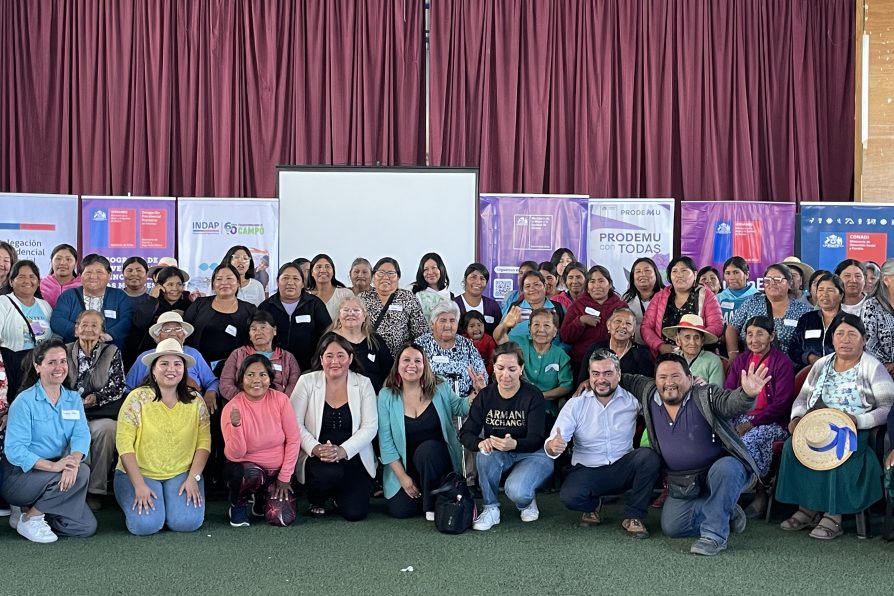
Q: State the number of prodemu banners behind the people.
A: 1